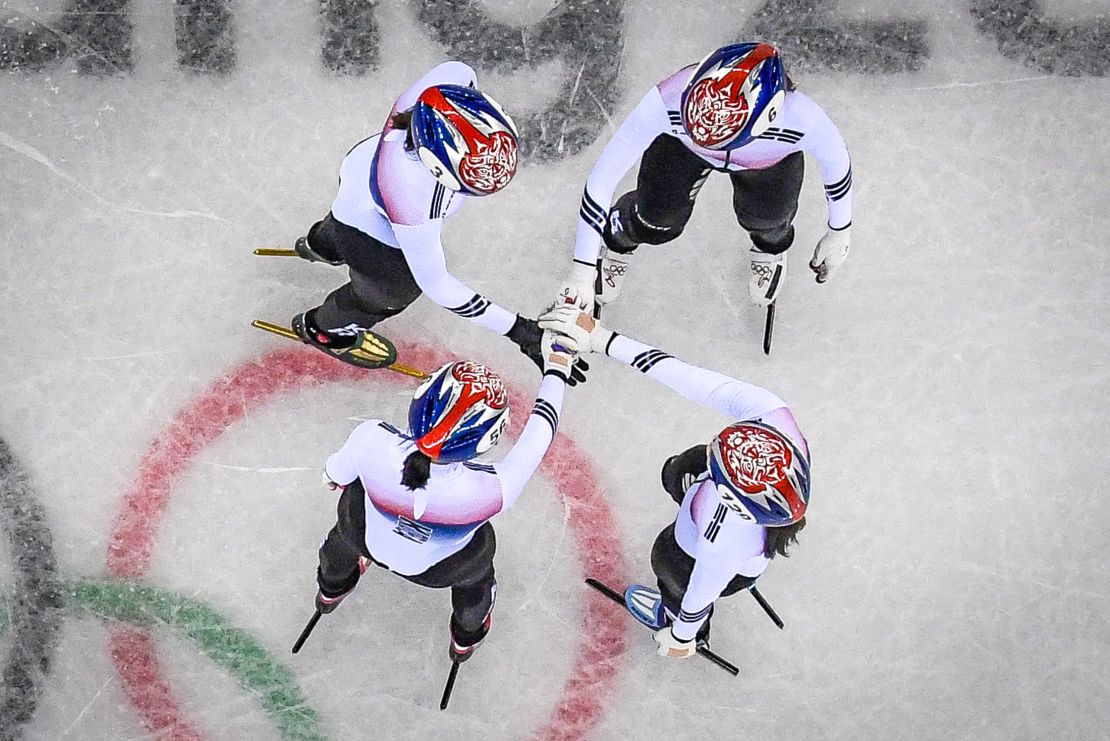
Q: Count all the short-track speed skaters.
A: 4